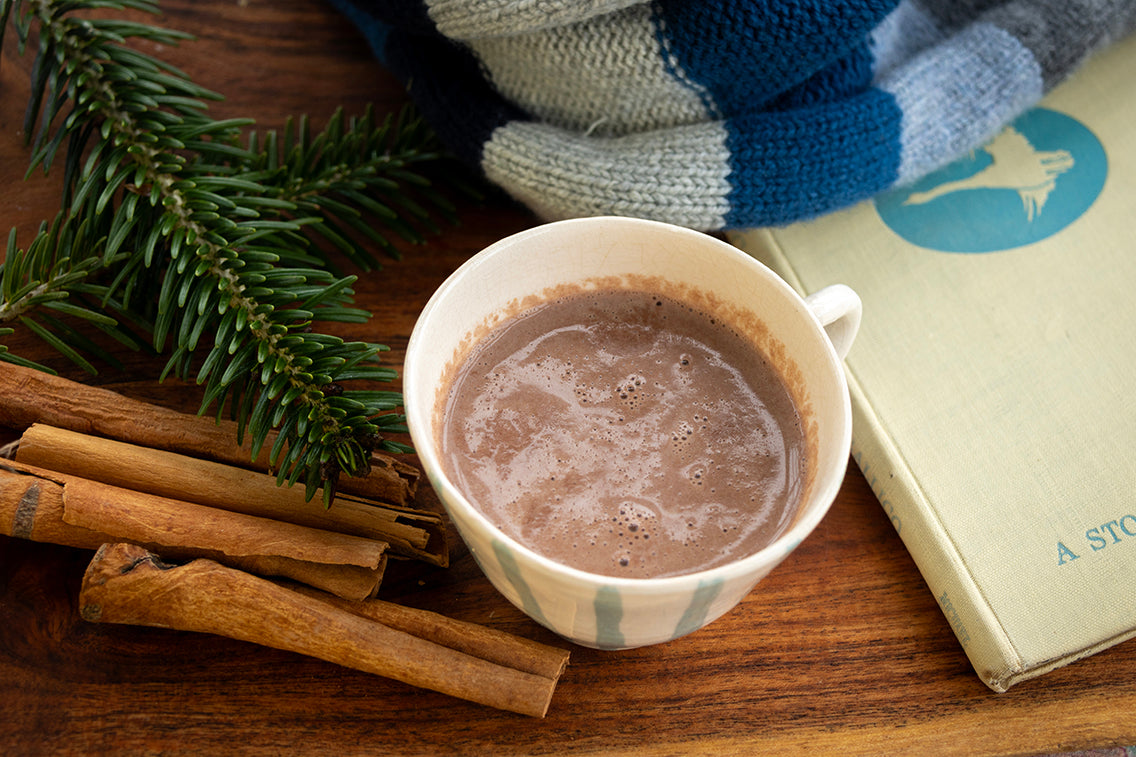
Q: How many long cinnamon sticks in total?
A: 4